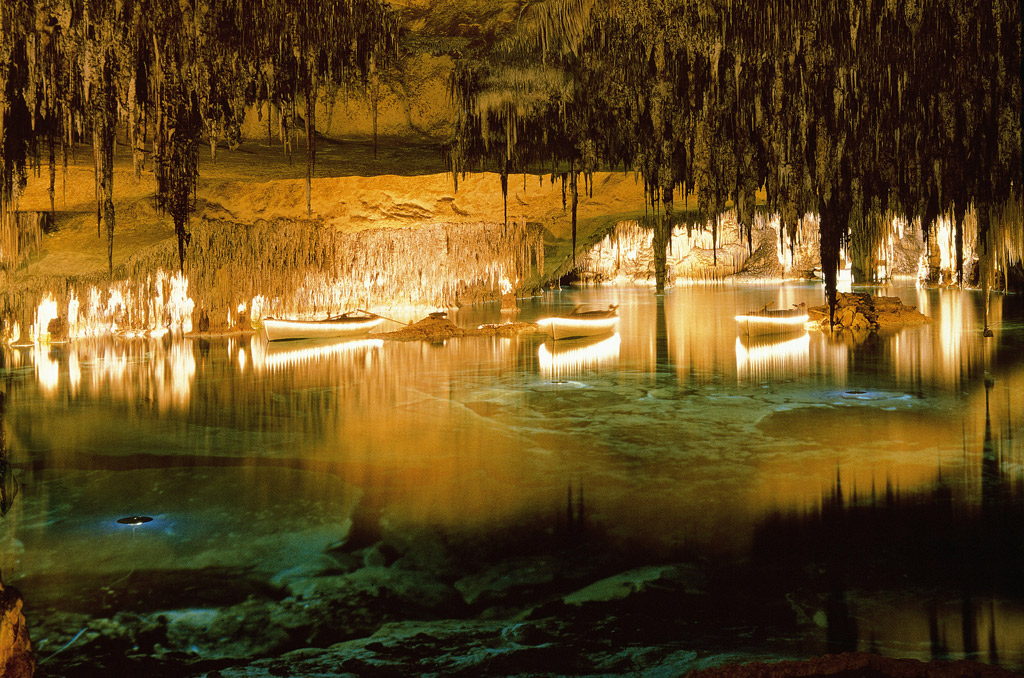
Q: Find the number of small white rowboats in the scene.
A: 3